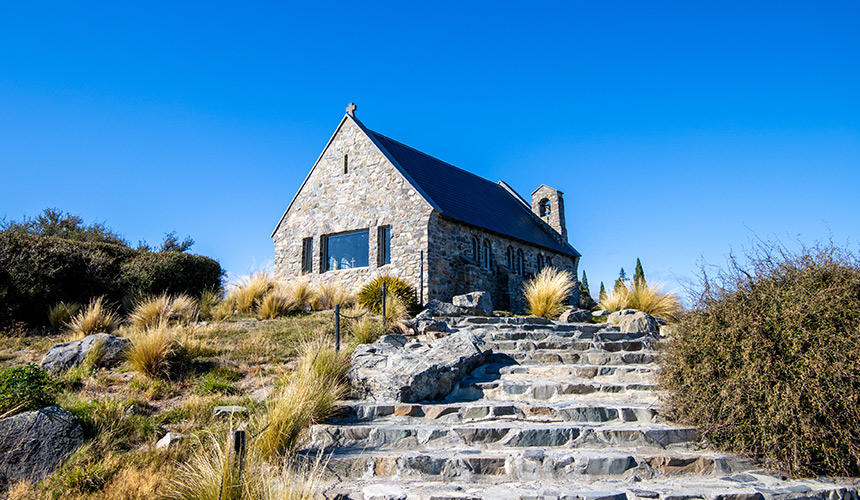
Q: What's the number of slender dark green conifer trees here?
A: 4